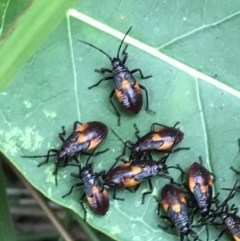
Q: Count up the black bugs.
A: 8